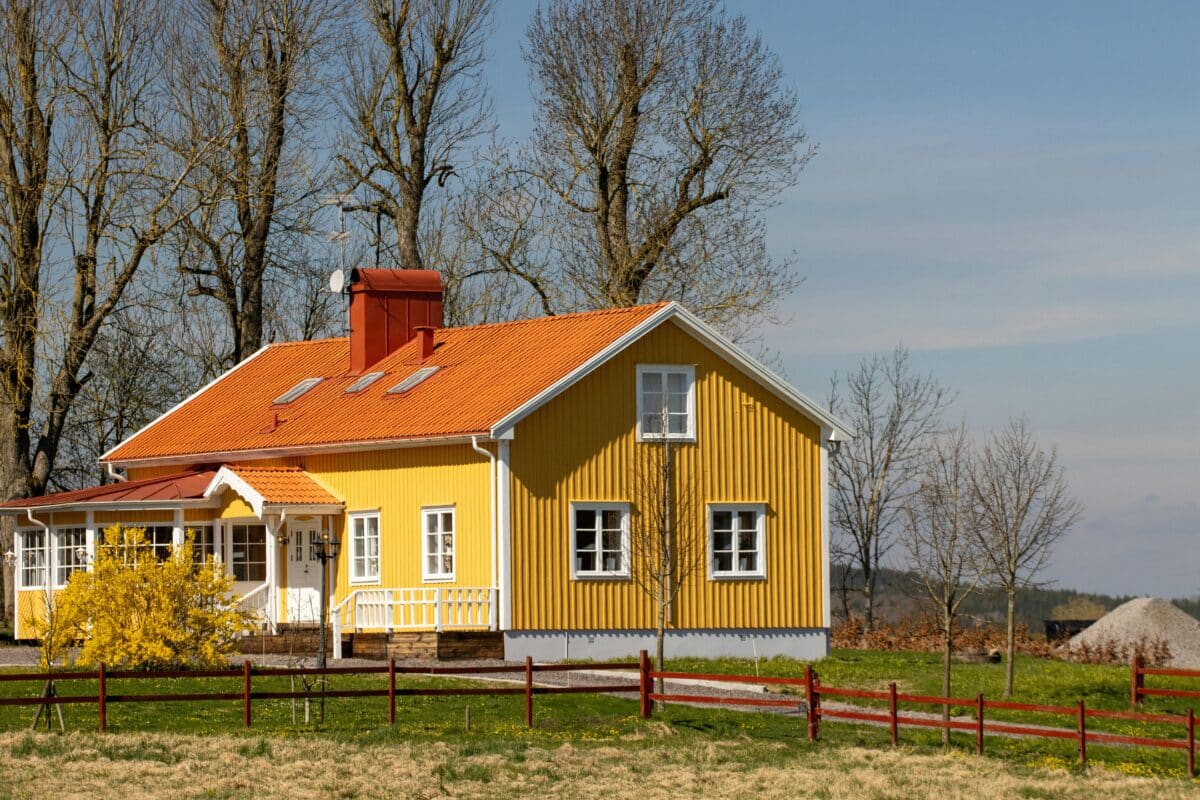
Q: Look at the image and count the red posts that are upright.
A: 11